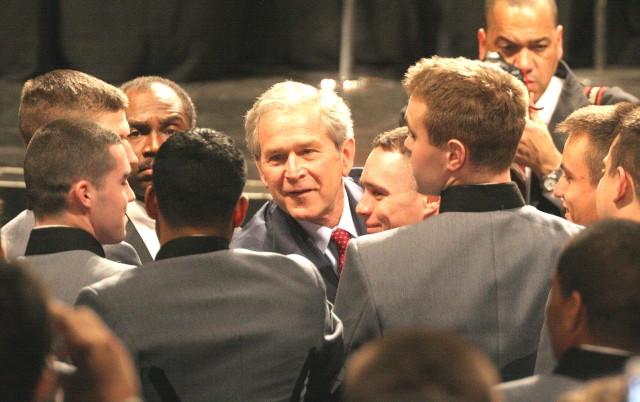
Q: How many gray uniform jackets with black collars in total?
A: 4